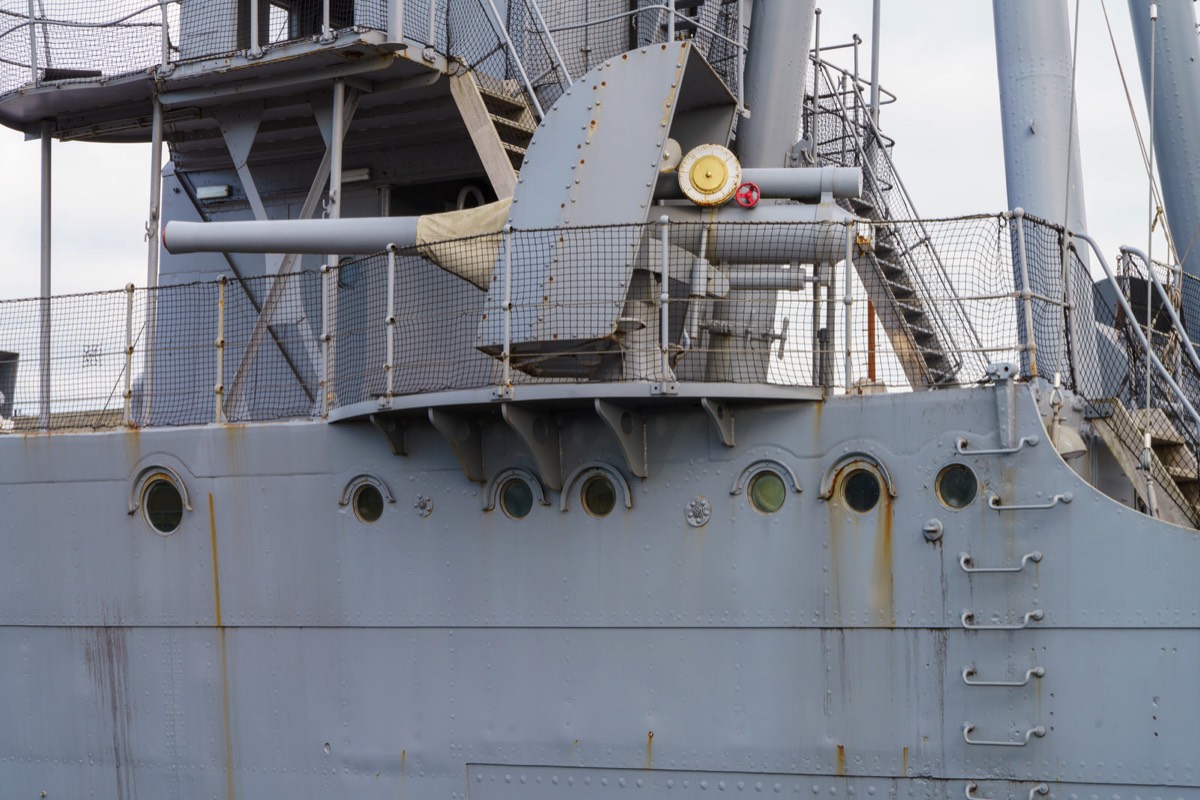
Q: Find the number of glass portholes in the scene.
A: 7